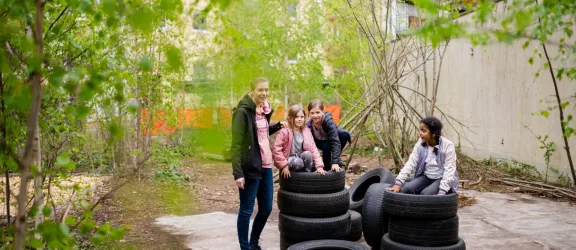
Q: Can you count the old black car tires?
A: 11